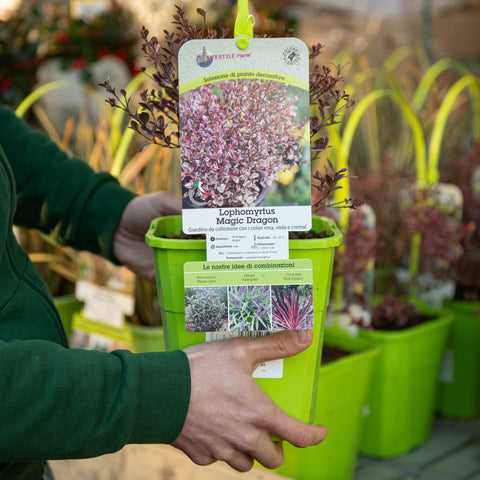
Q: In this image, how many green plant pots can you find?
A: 6